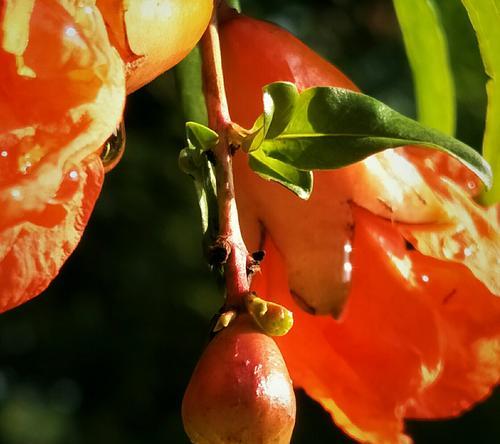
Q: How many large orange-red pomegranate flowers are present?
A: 2